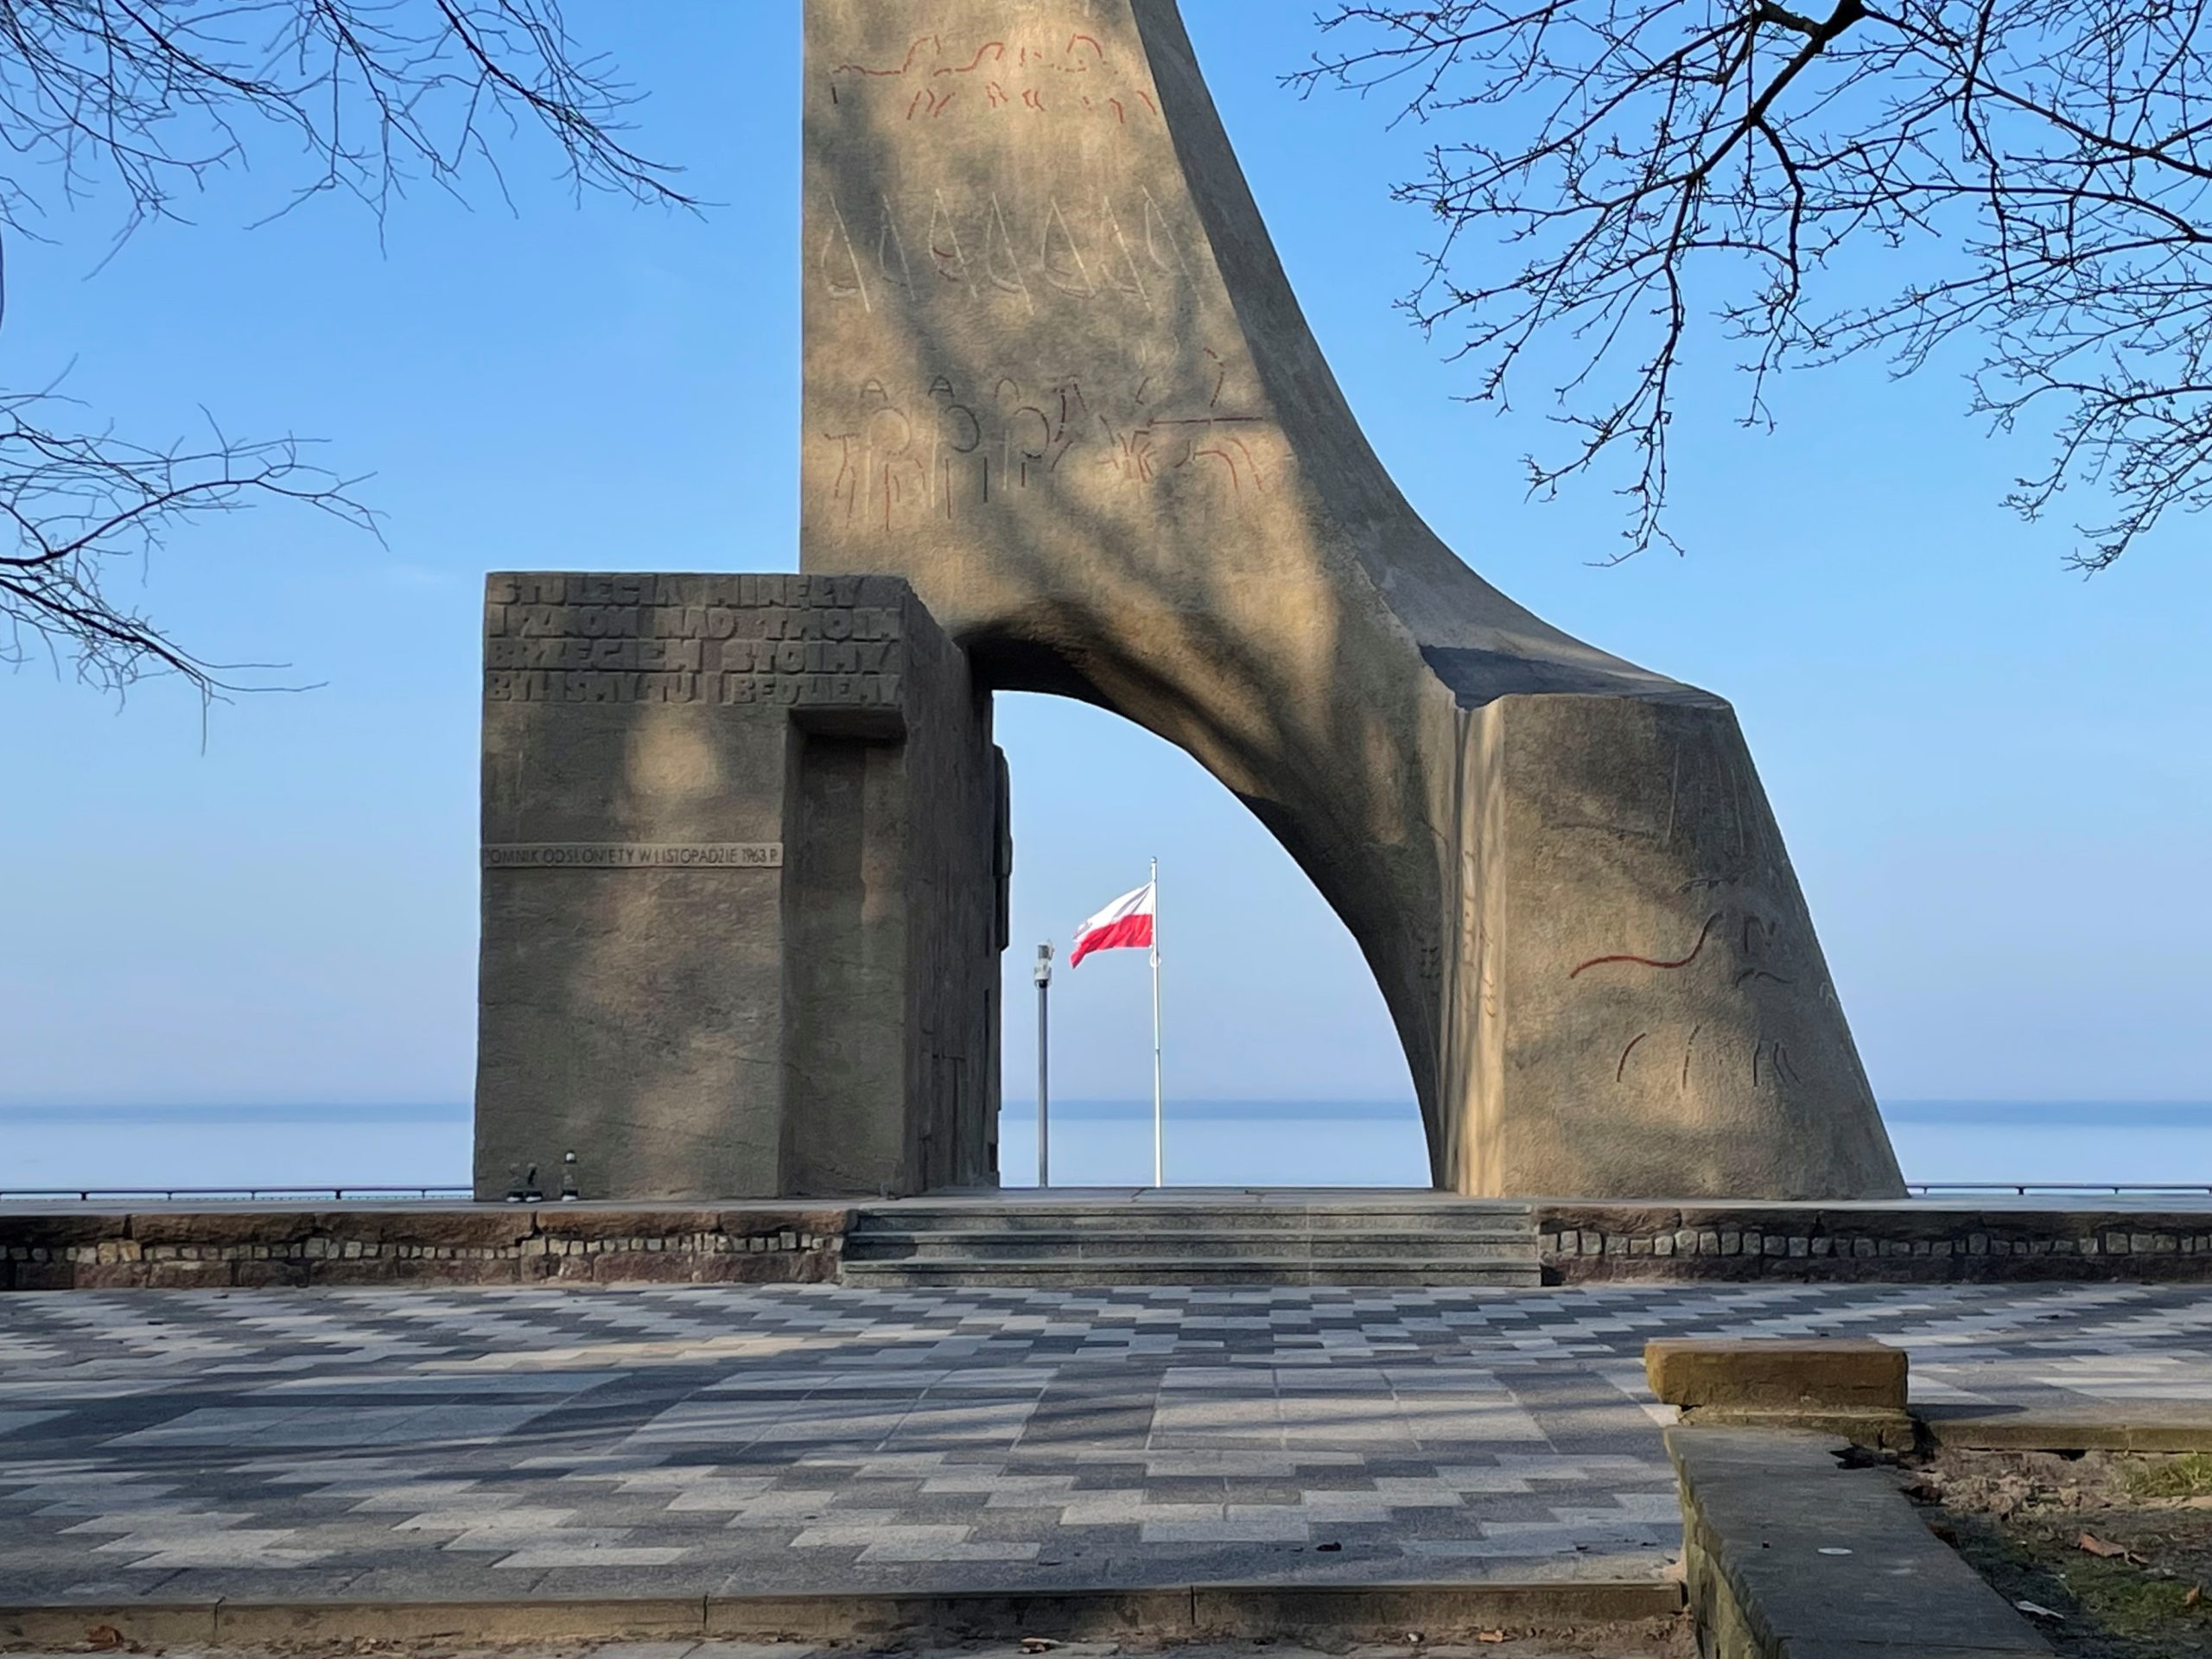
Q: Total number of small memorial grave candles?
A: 3